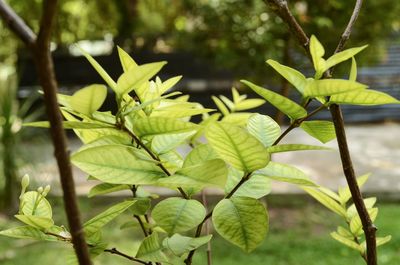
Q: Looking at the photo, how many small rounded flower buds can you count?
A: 3